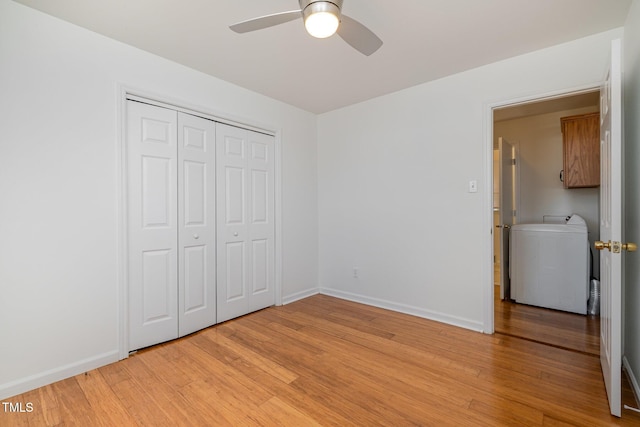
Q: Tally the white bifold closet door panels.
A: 4